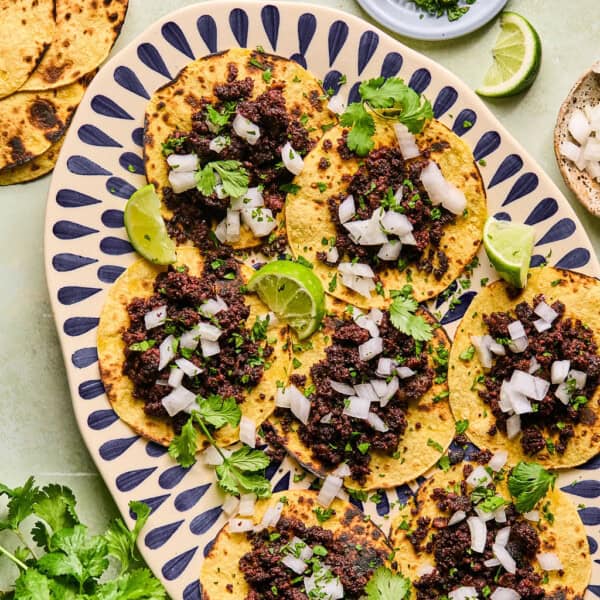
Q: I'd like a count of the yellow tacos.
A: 7